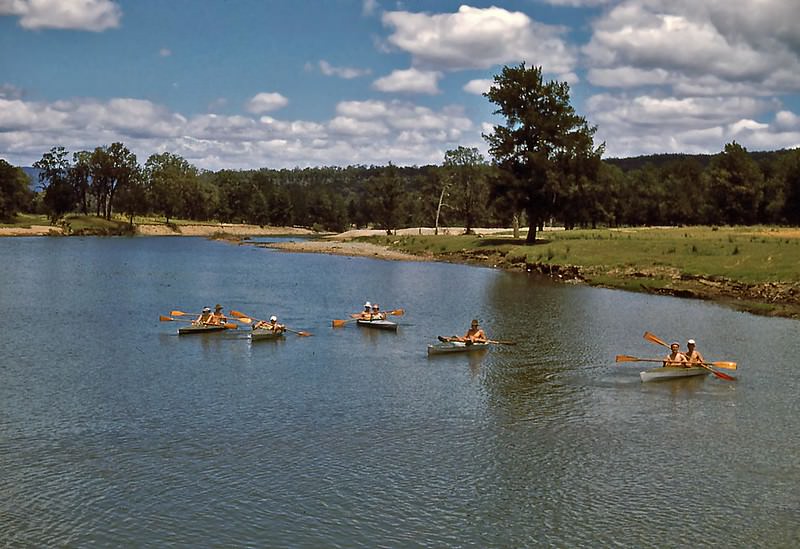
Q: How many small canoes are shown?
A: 5